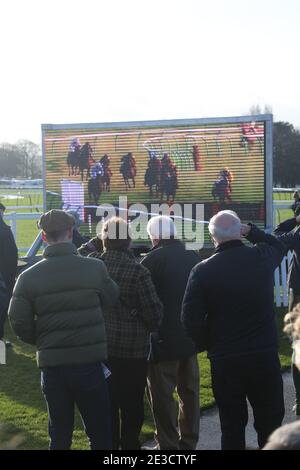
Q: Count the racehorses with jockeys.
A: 8